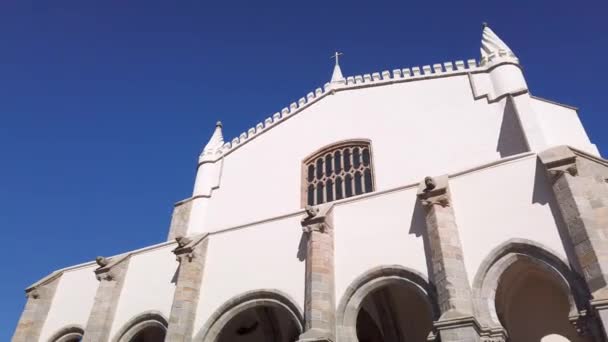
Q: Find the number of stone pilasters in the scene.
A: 6